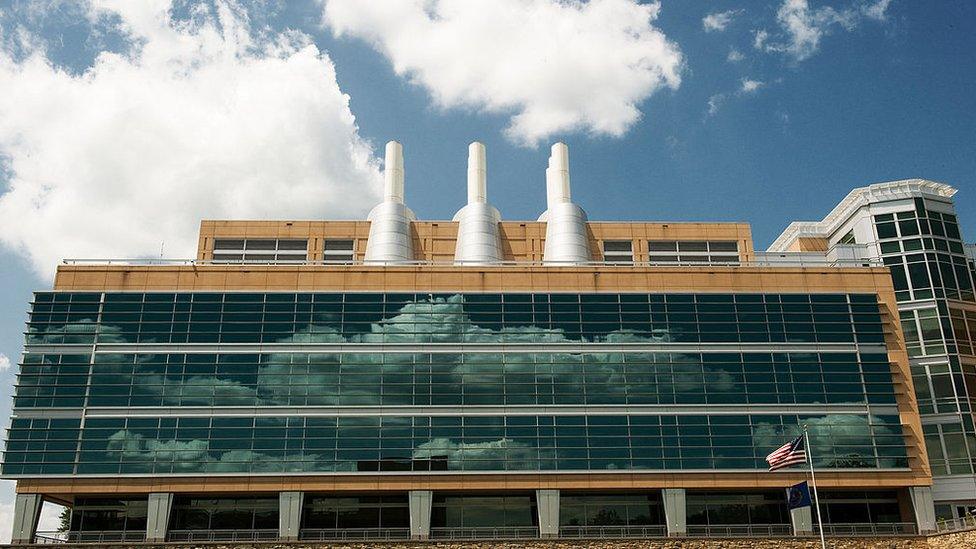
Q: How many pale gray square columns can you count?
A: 8